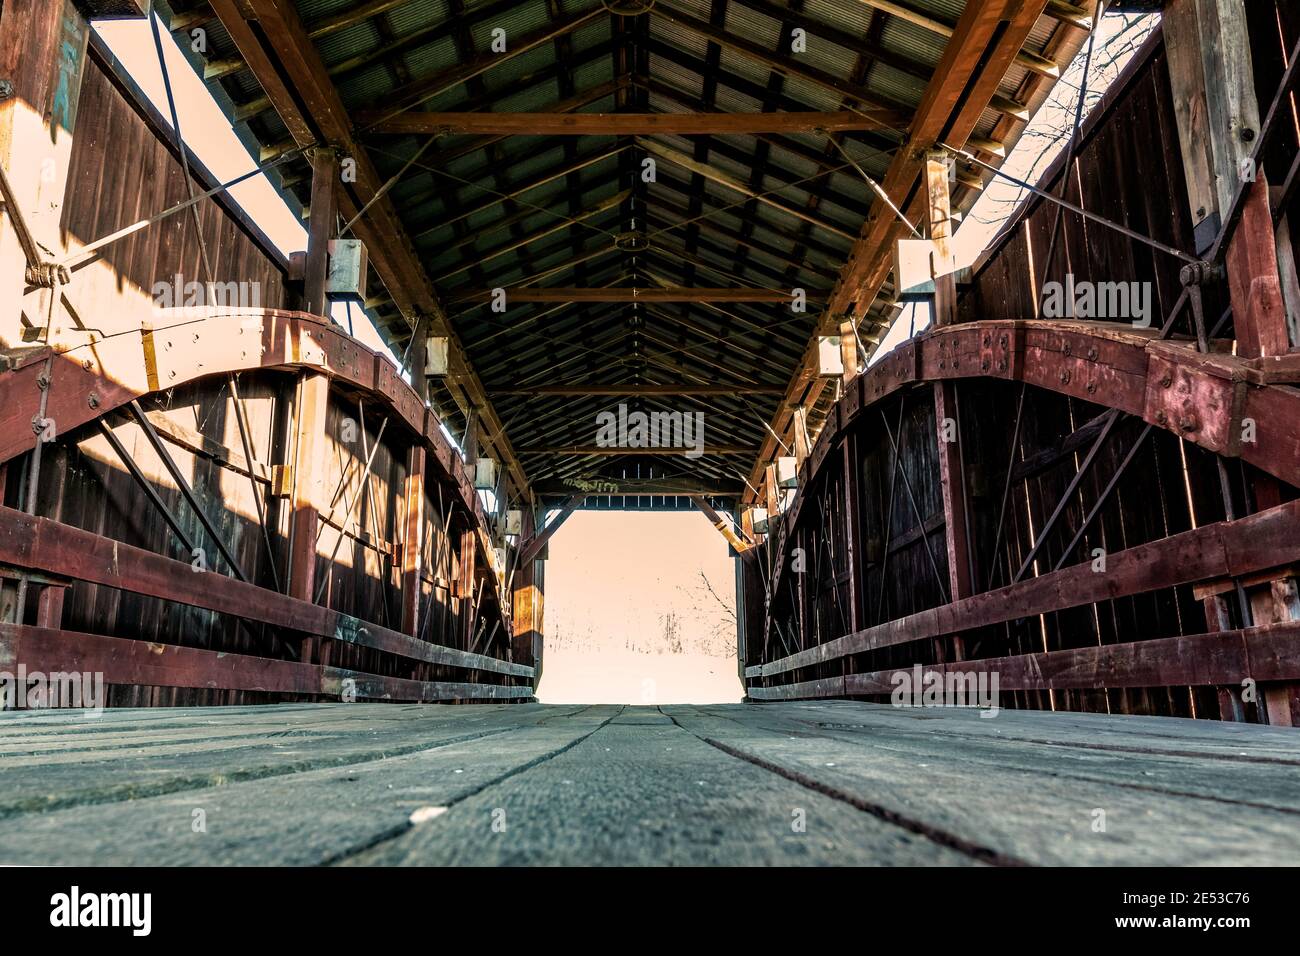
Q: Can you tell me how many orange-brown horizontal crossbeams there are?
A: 4